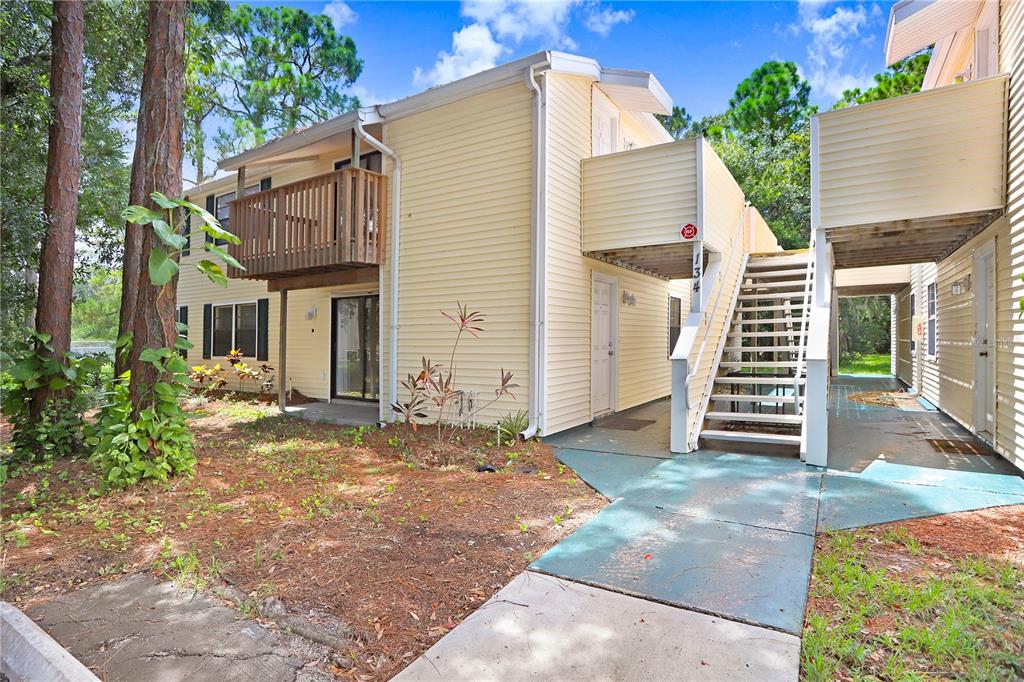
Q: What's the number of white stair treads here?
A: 13